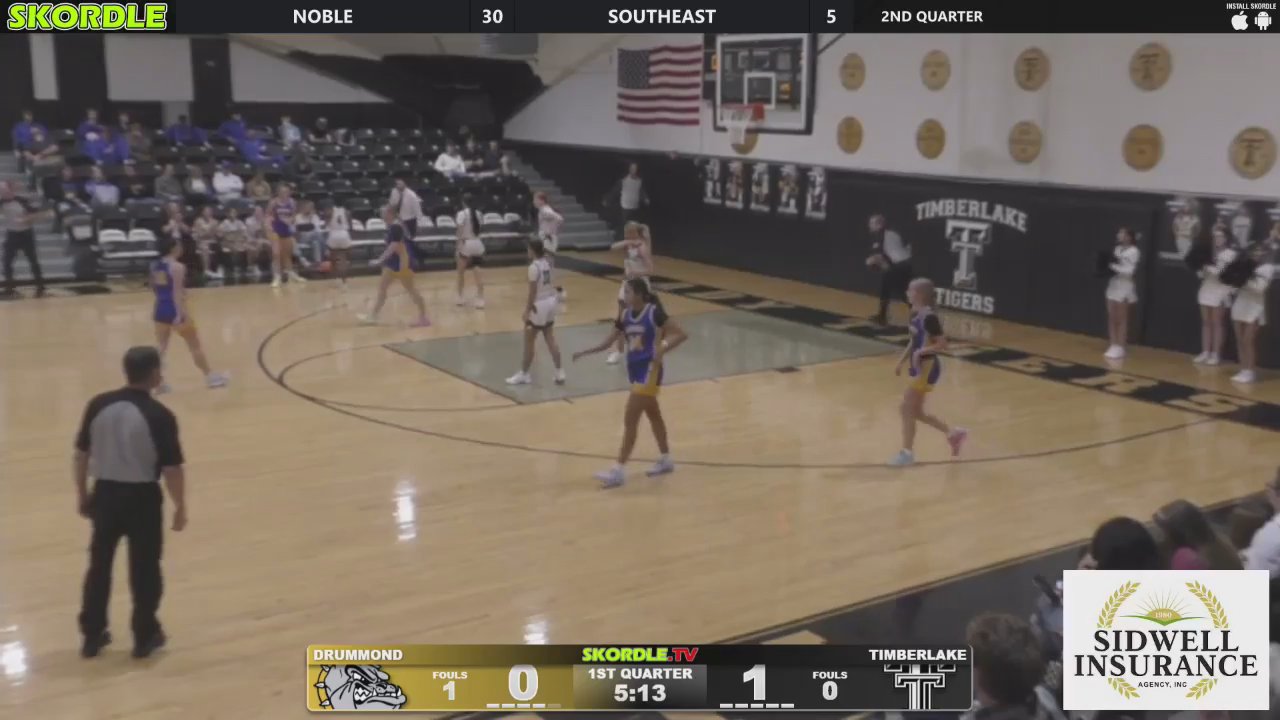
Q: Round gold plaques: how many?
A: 10